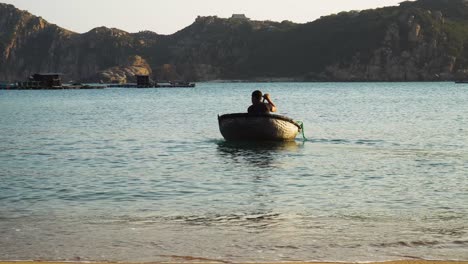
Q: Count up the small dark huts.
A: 2